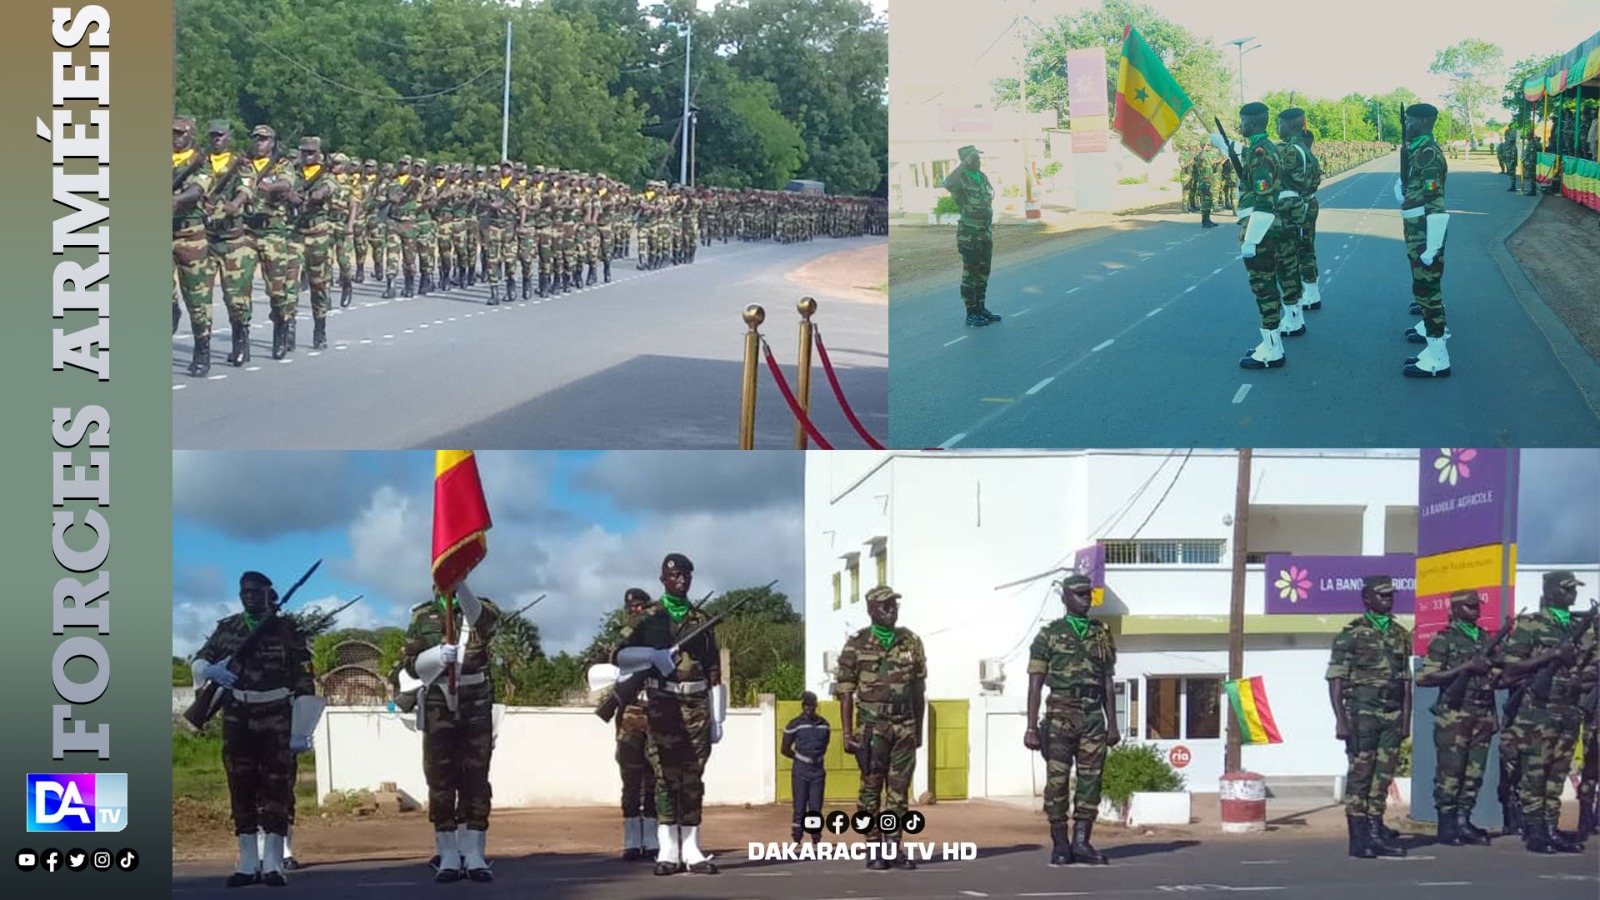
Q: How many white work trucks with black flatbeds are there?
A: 0